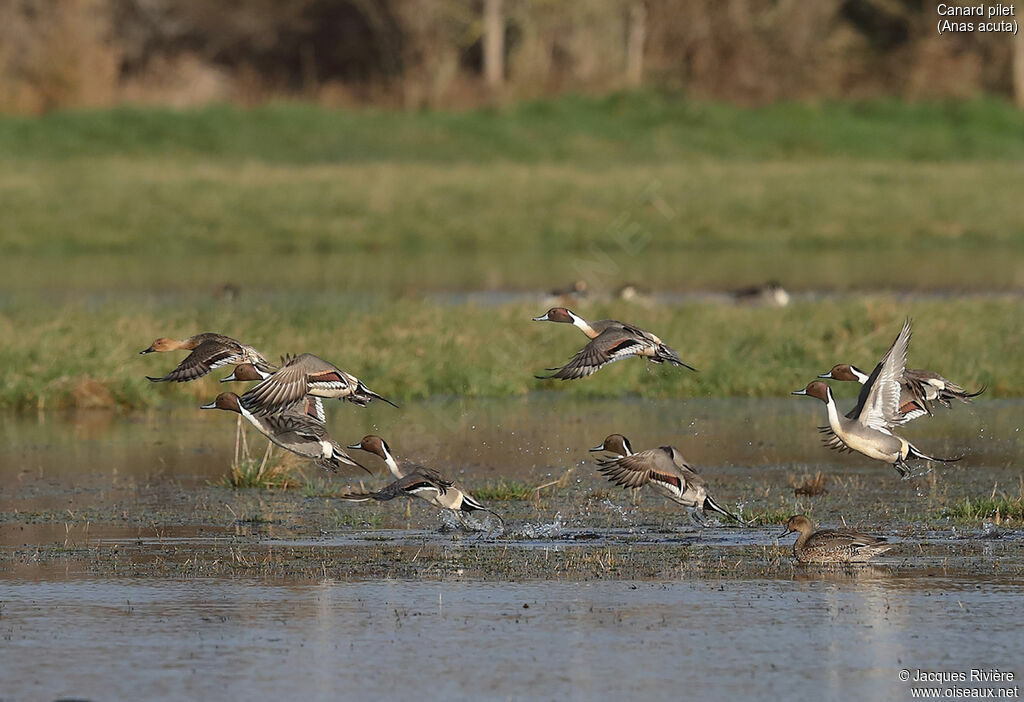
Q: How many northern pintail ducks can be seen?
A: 9